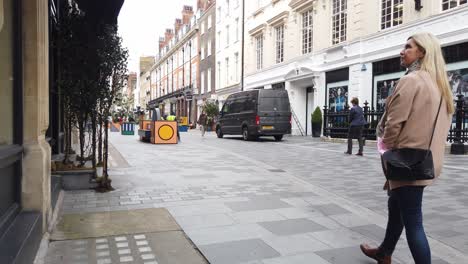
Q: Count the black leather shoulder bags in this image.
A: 1